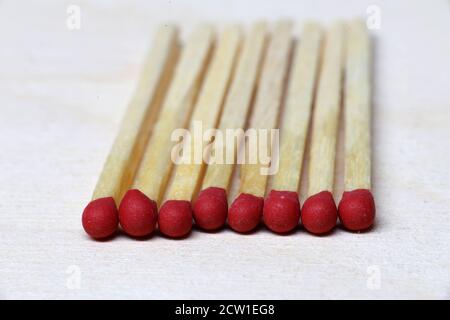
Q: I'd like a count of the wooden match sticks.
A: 8